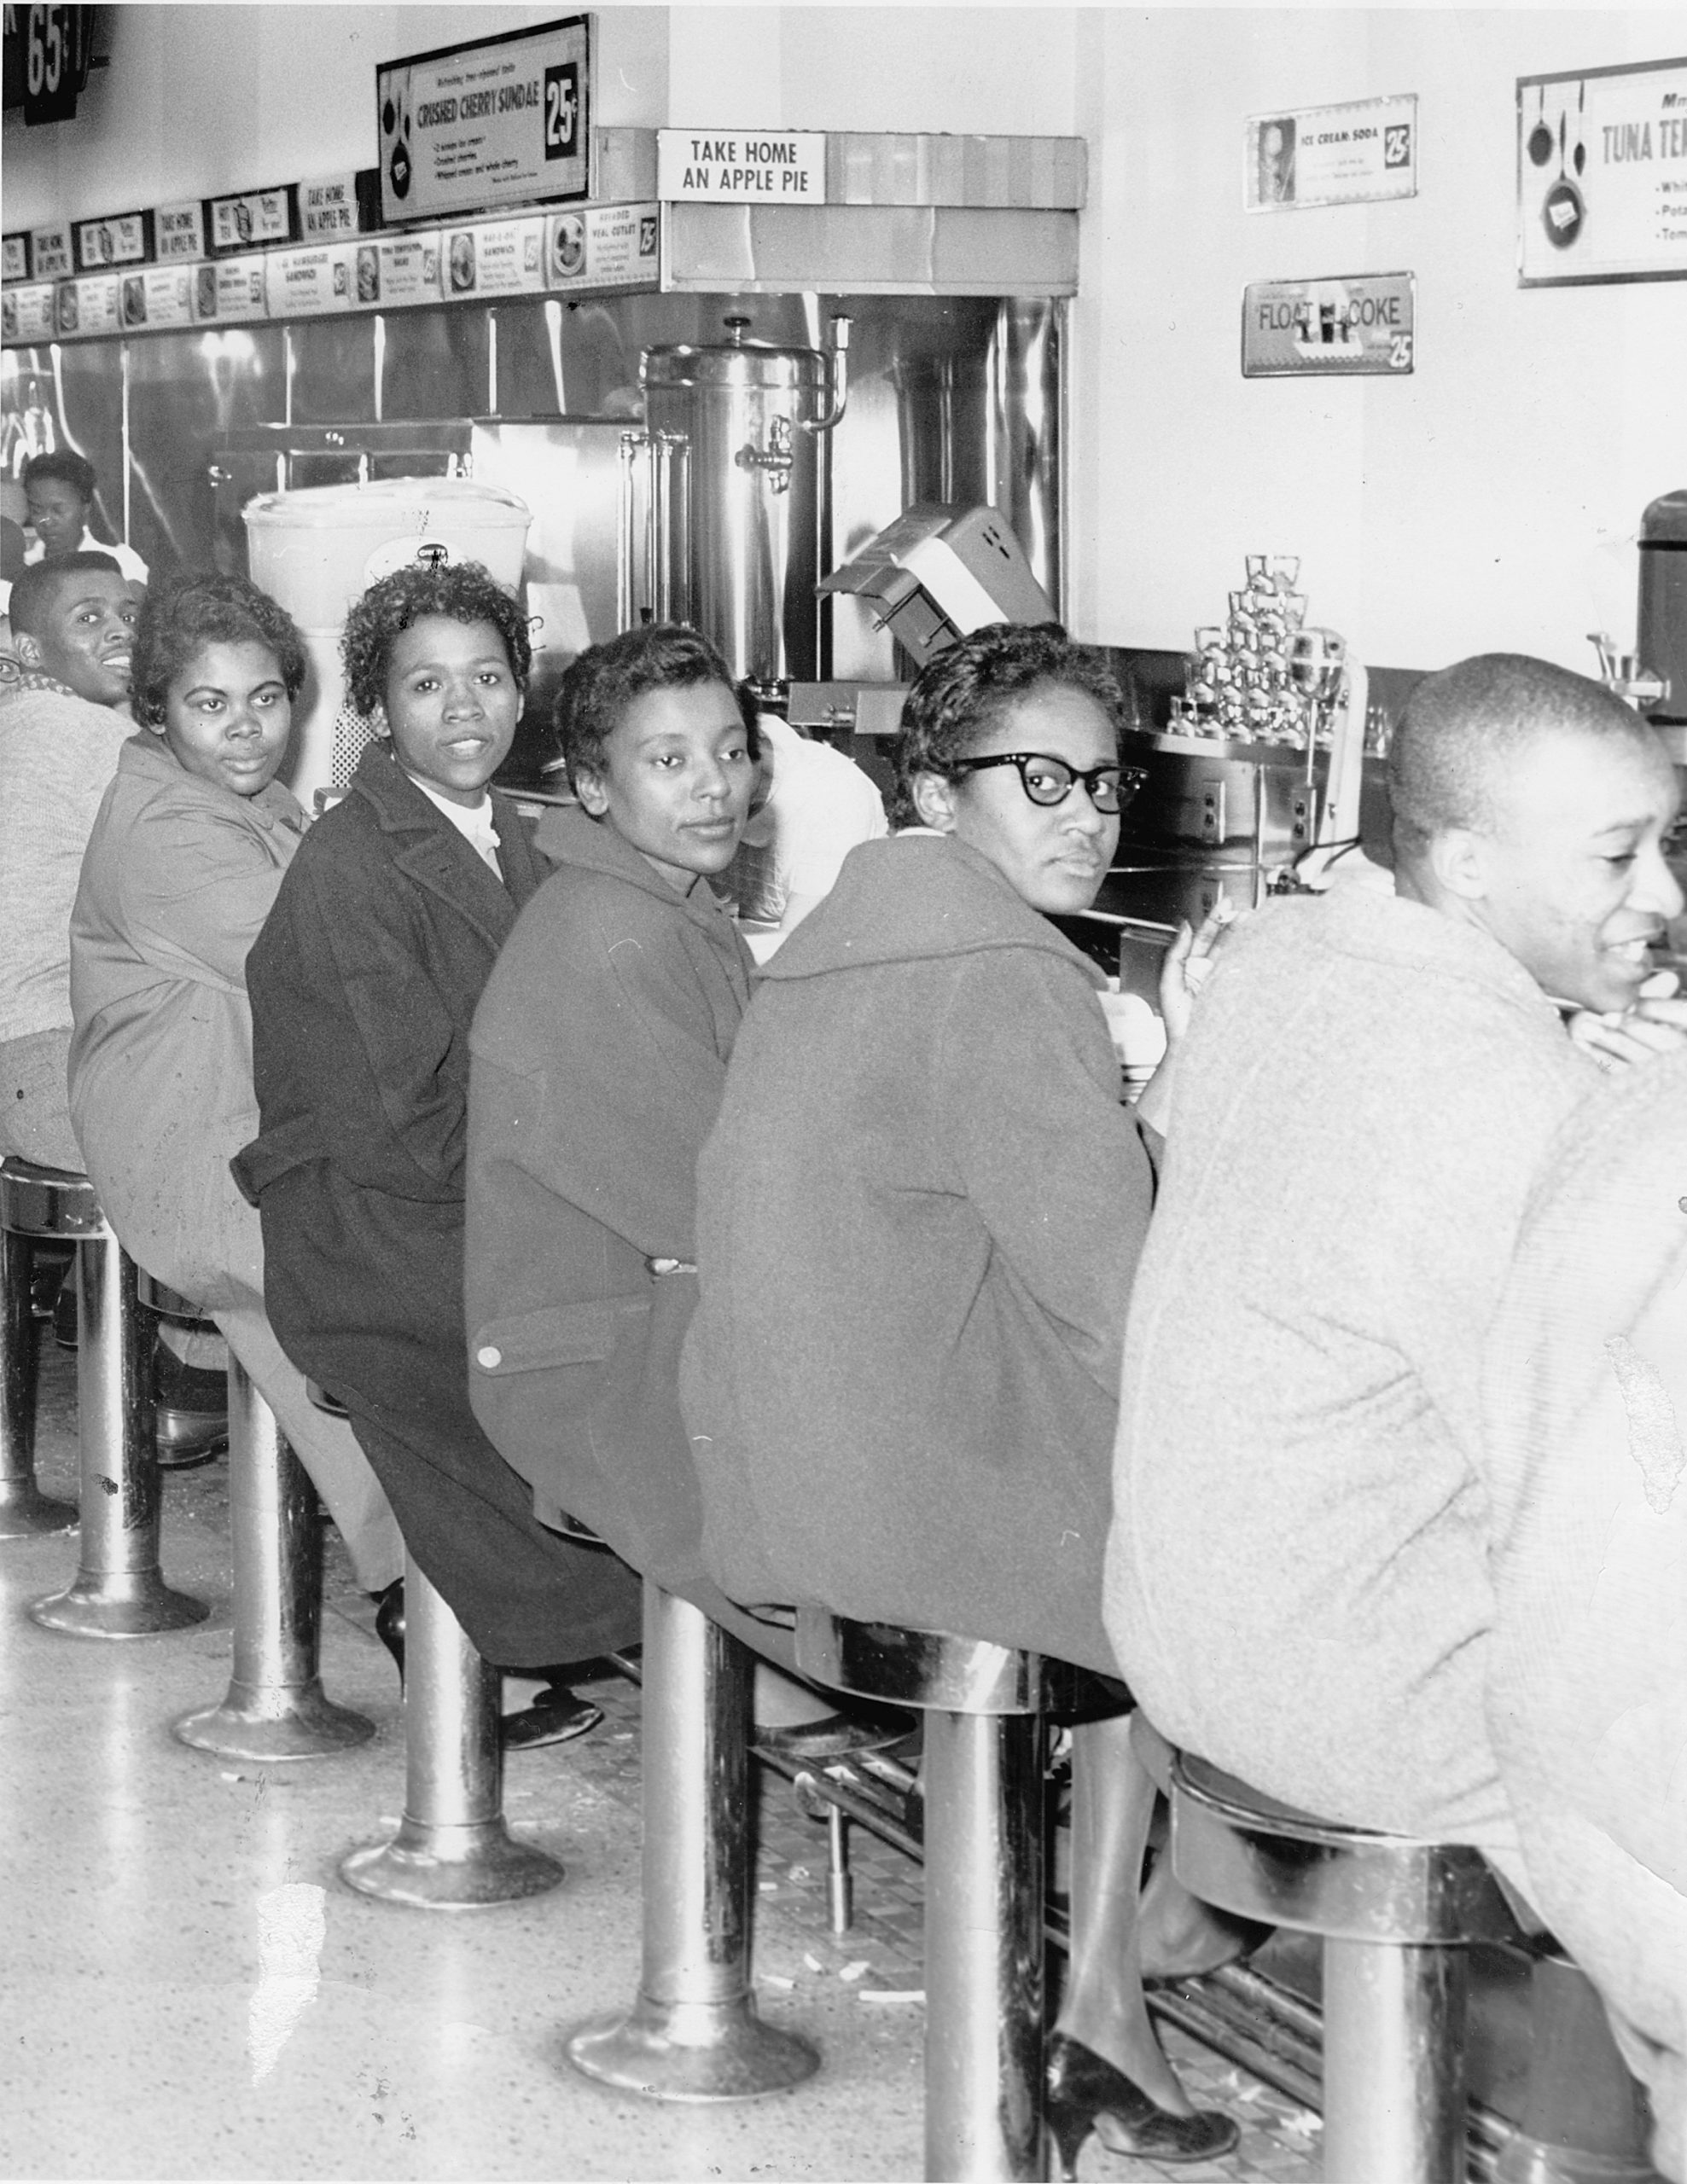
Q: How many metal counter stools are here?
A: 7